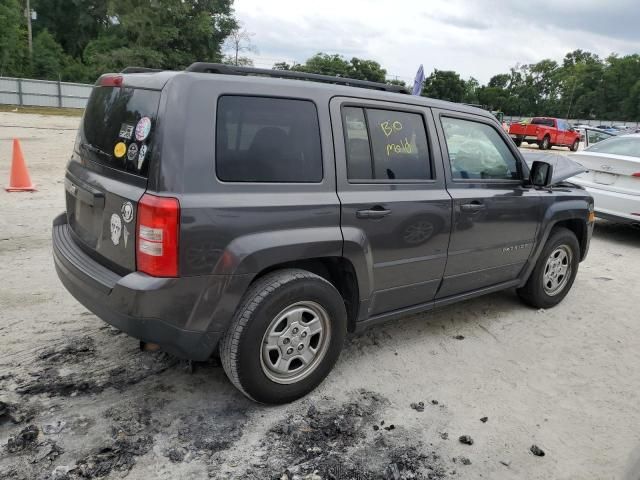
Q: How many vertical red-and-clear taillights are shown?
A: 1